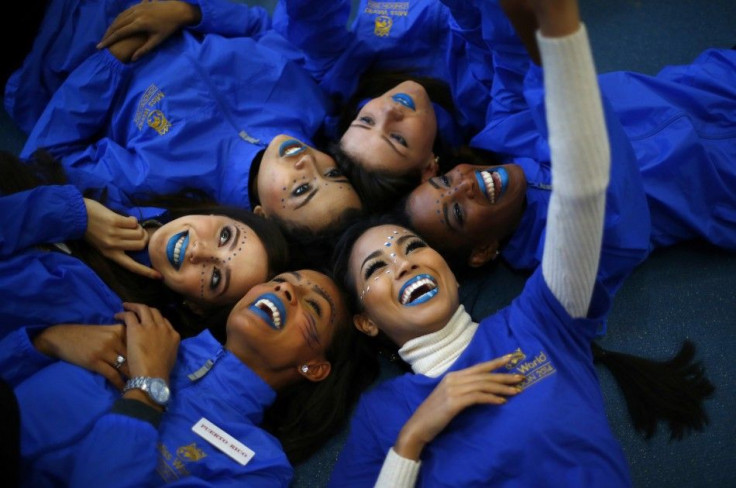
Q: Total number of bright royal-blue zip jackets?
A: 5